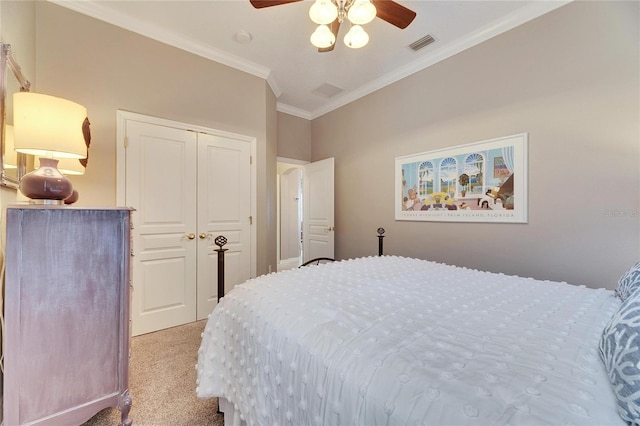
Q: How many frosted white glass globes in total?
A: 4